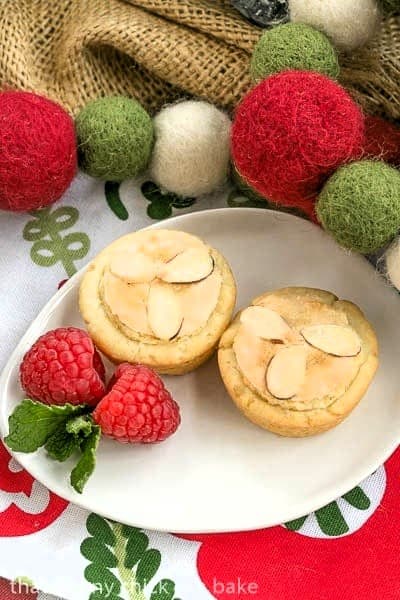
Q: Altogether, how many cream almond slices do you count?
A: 6